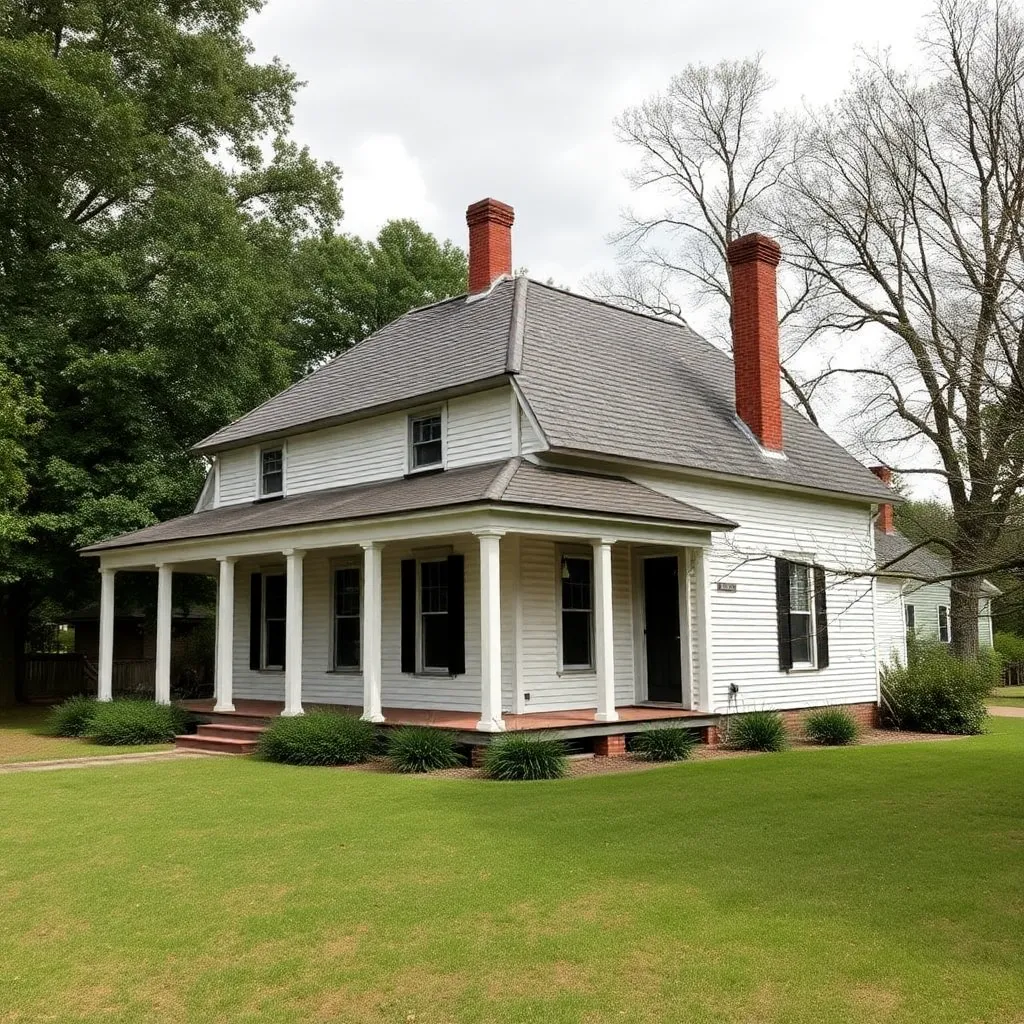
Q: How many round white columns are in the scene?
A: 7